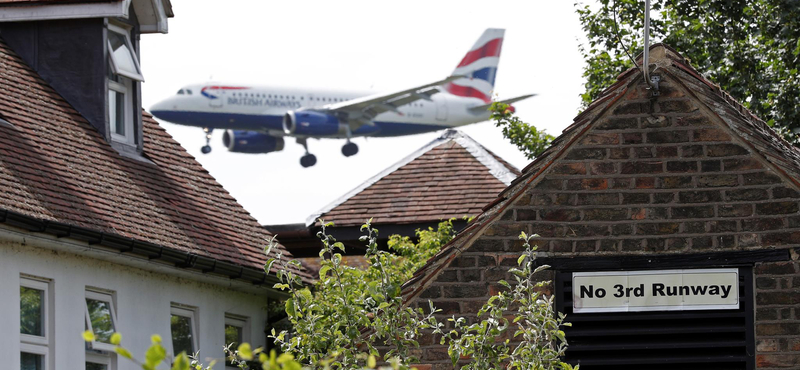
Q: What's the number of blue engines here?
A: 2